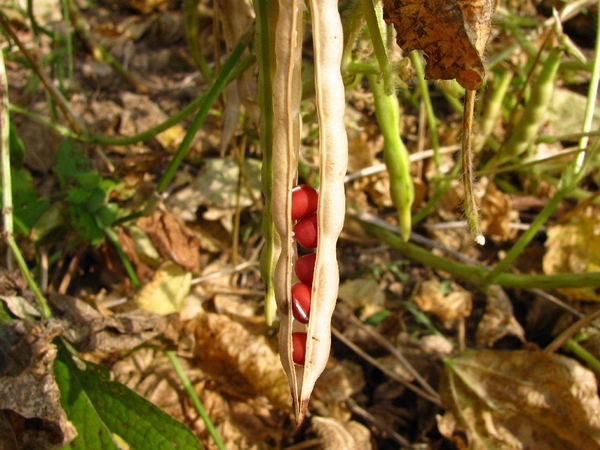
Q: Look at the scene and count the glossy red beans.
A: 5